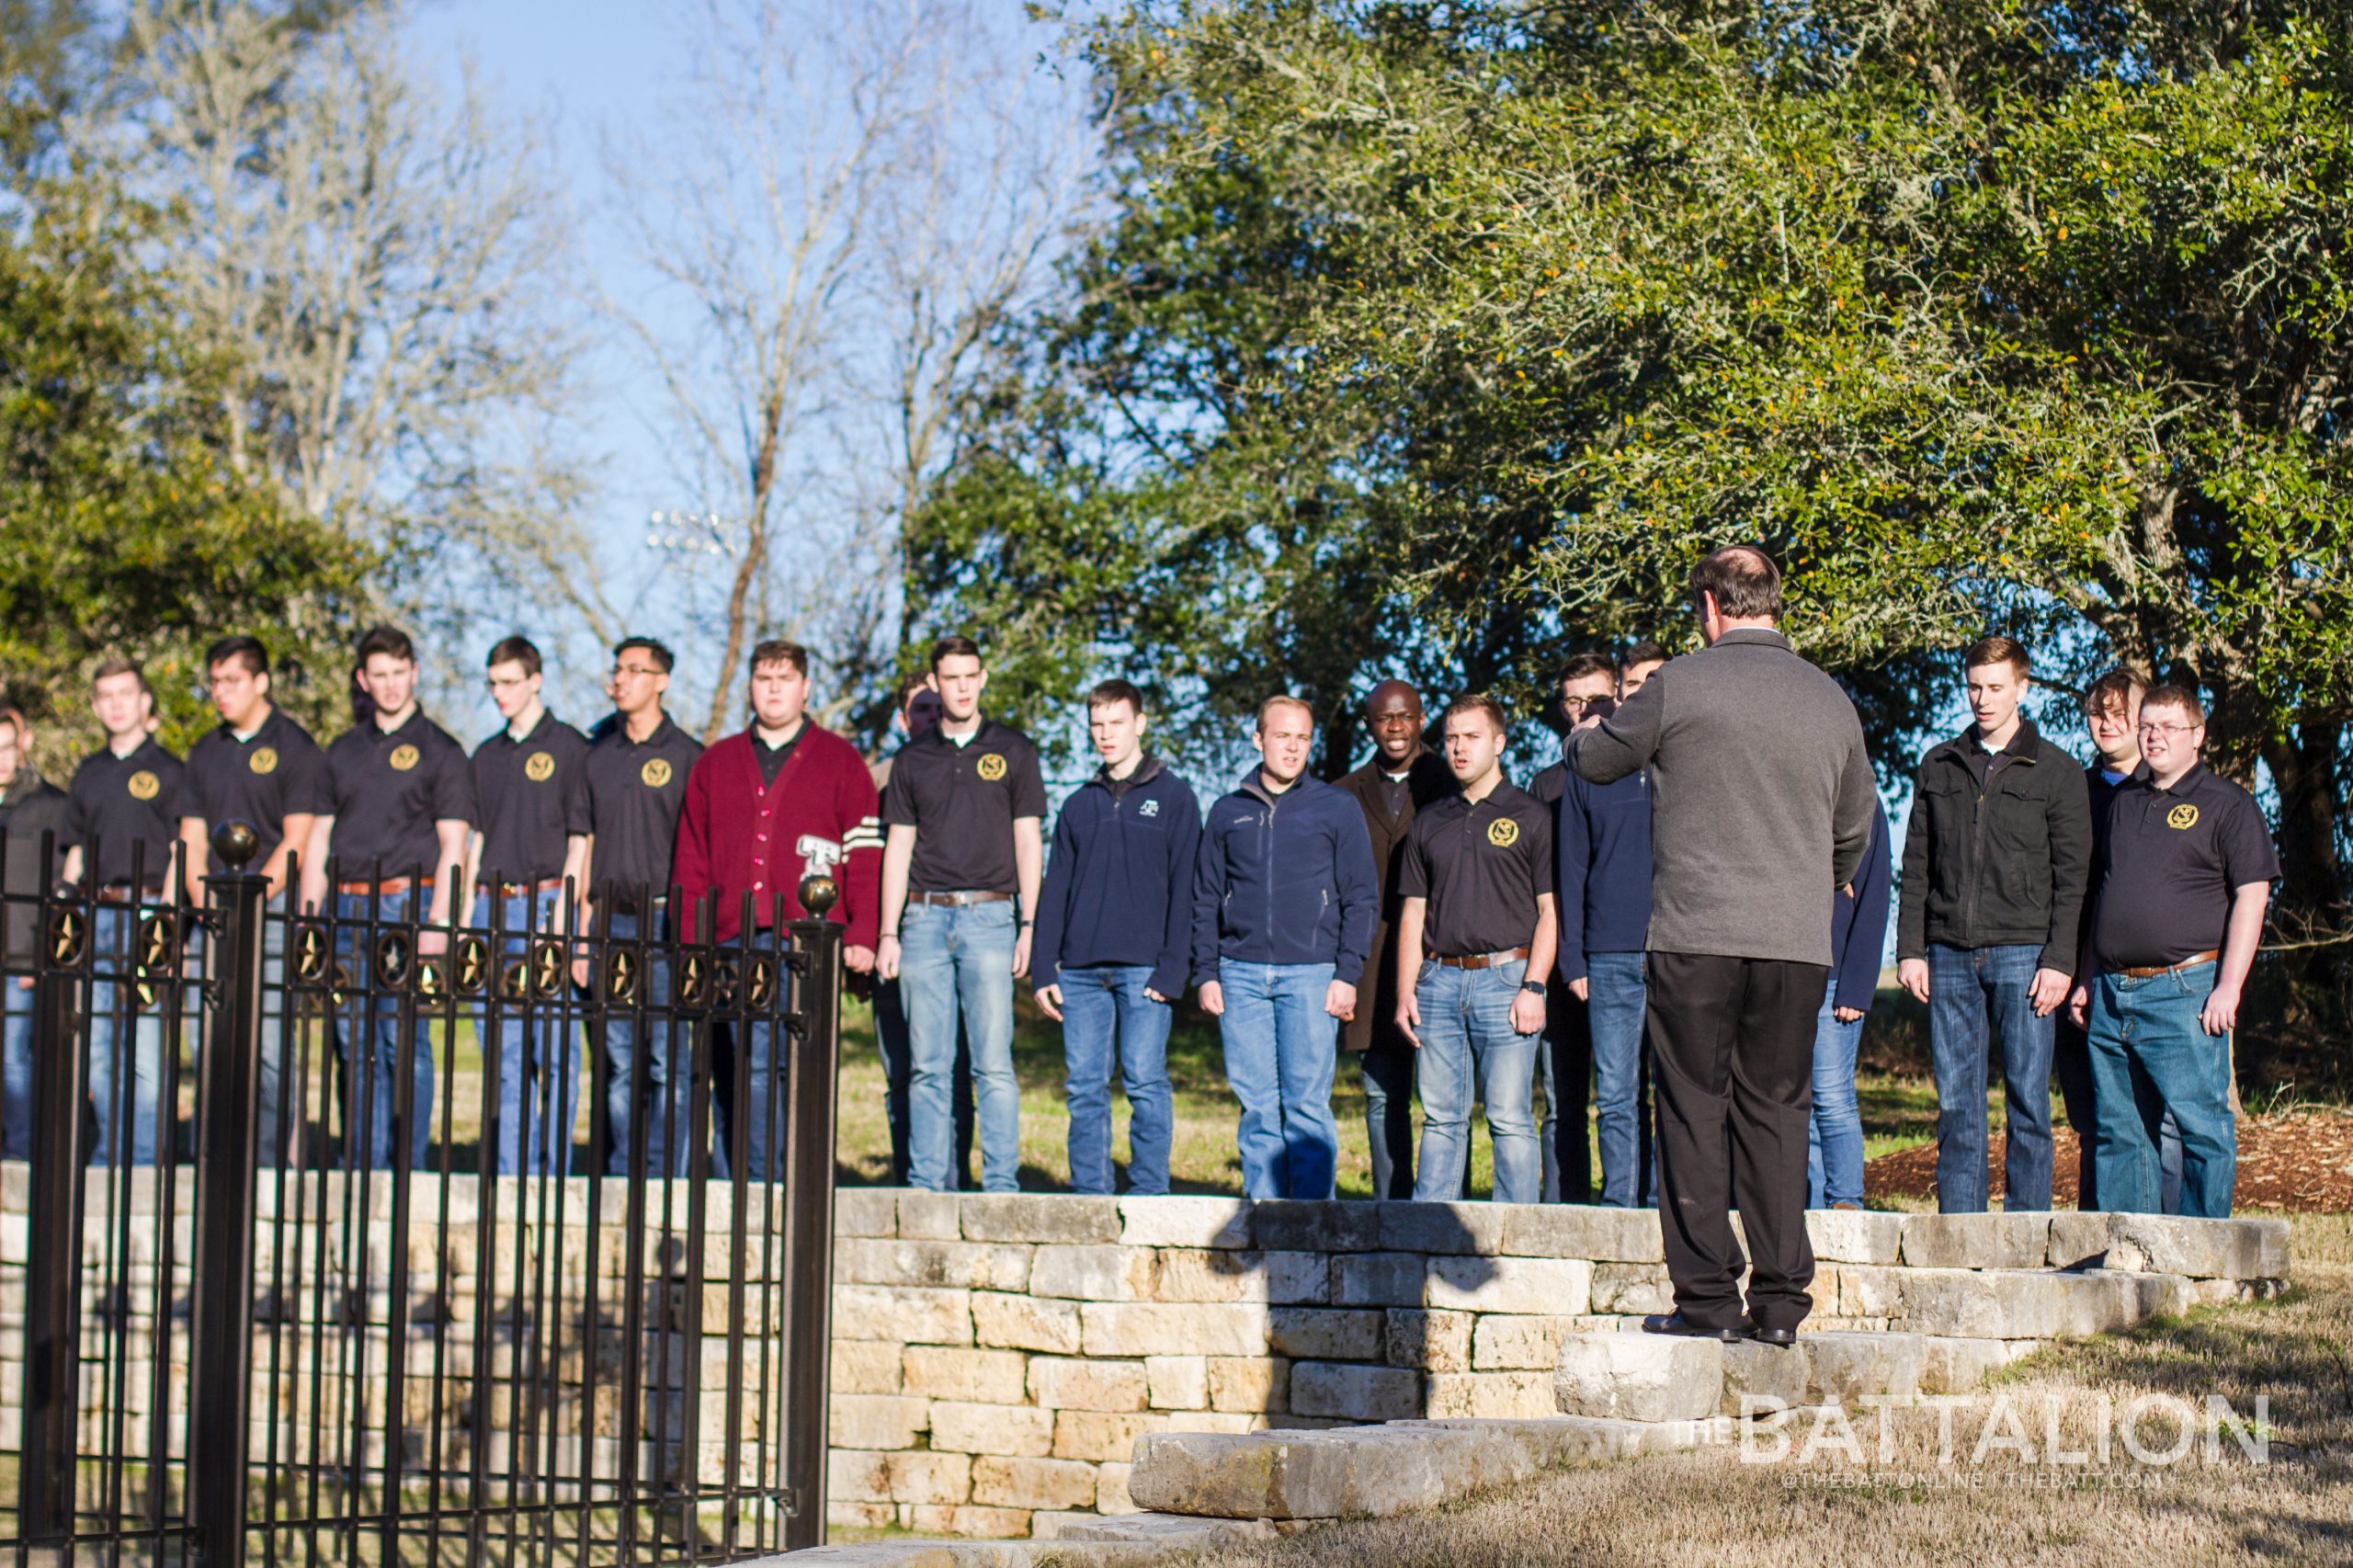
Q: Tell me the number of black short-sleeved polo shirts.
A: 8